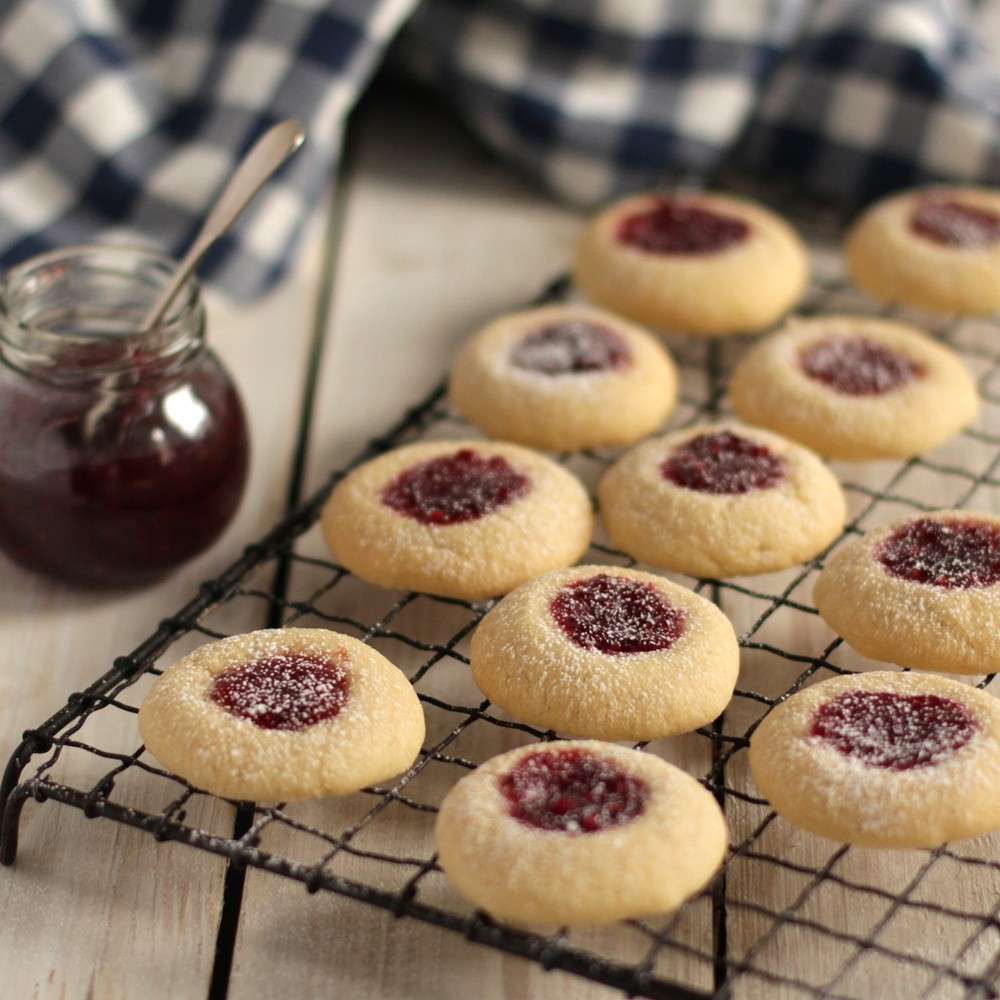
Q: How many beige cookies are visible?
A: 11